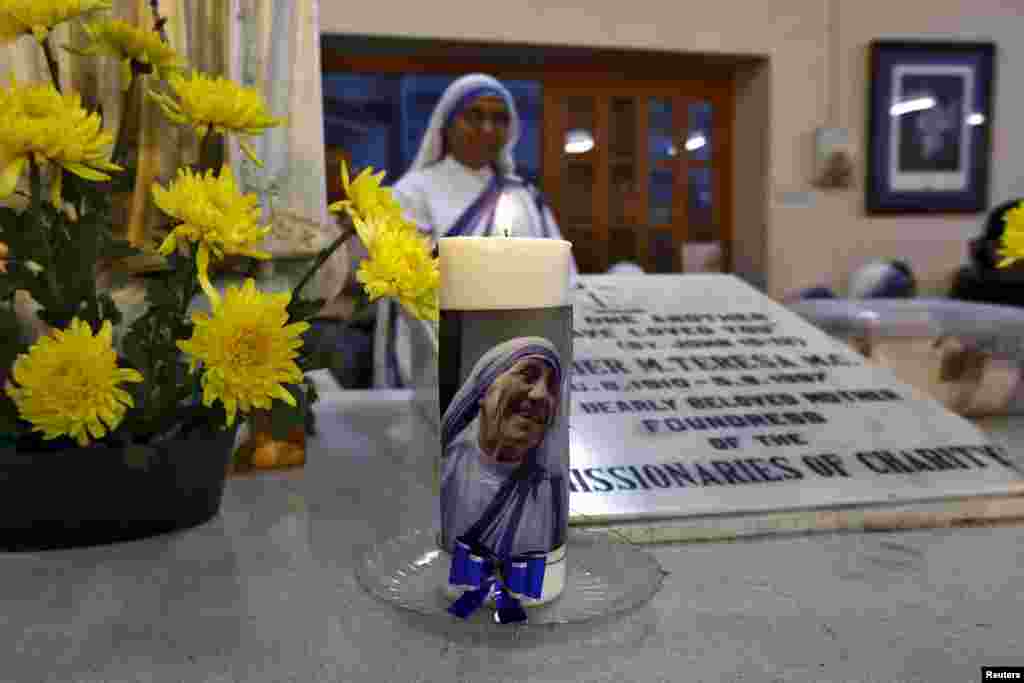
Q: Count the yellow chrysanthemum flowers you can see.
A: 10